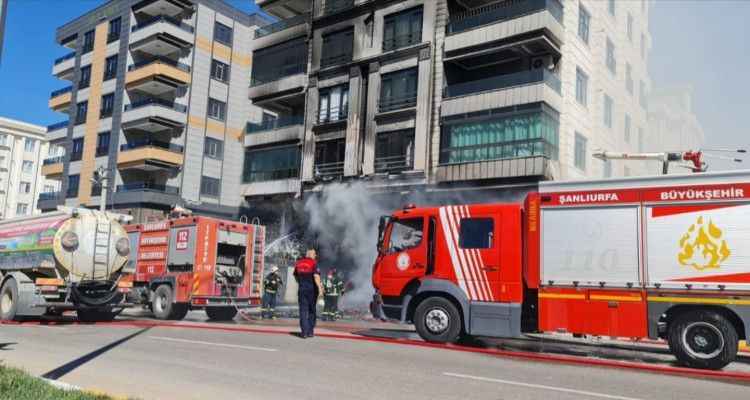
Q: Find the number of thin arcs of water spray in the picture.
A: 1